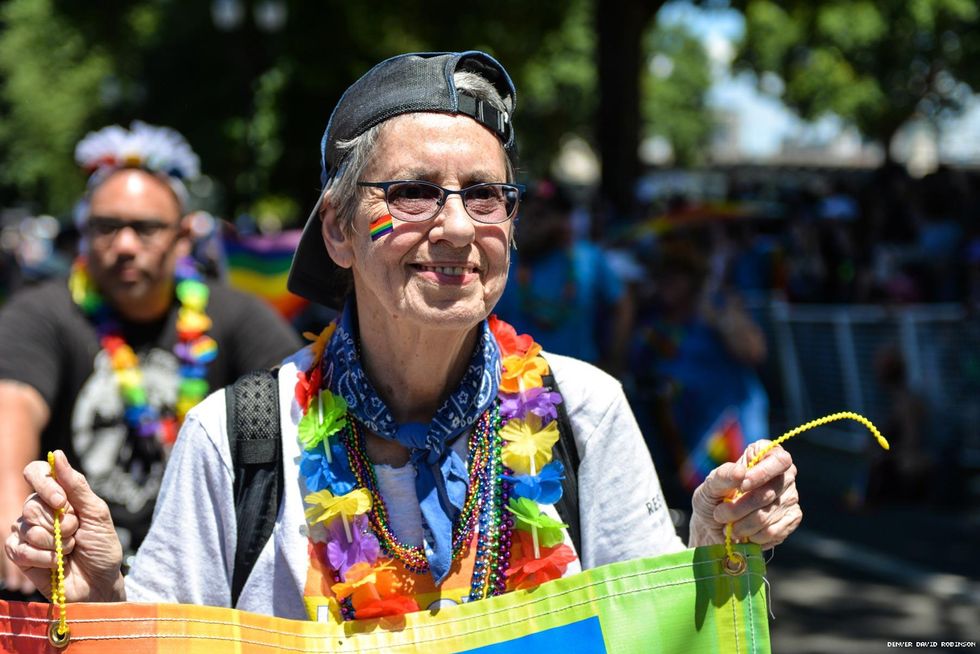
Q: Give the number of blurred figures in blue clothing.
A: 2